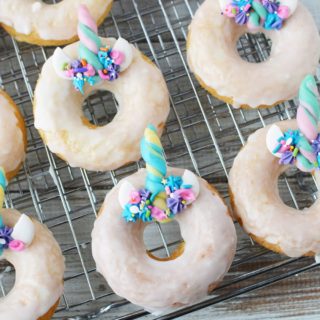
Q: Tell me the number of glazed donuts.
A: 7